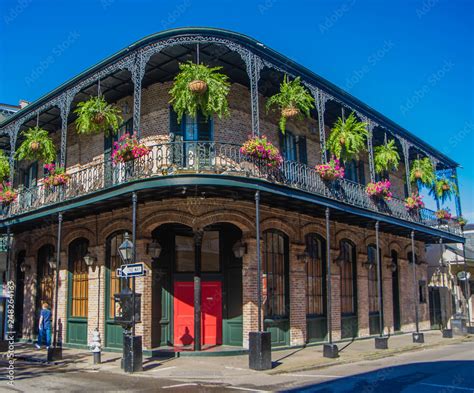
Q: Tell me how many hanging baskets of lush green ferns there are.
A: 9